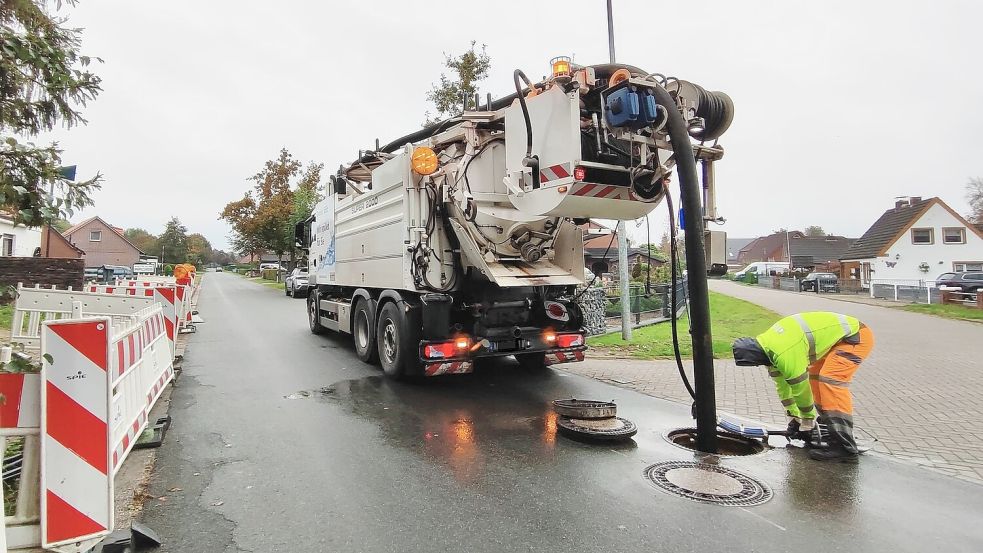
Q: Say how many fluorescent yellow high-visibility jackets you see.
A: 1